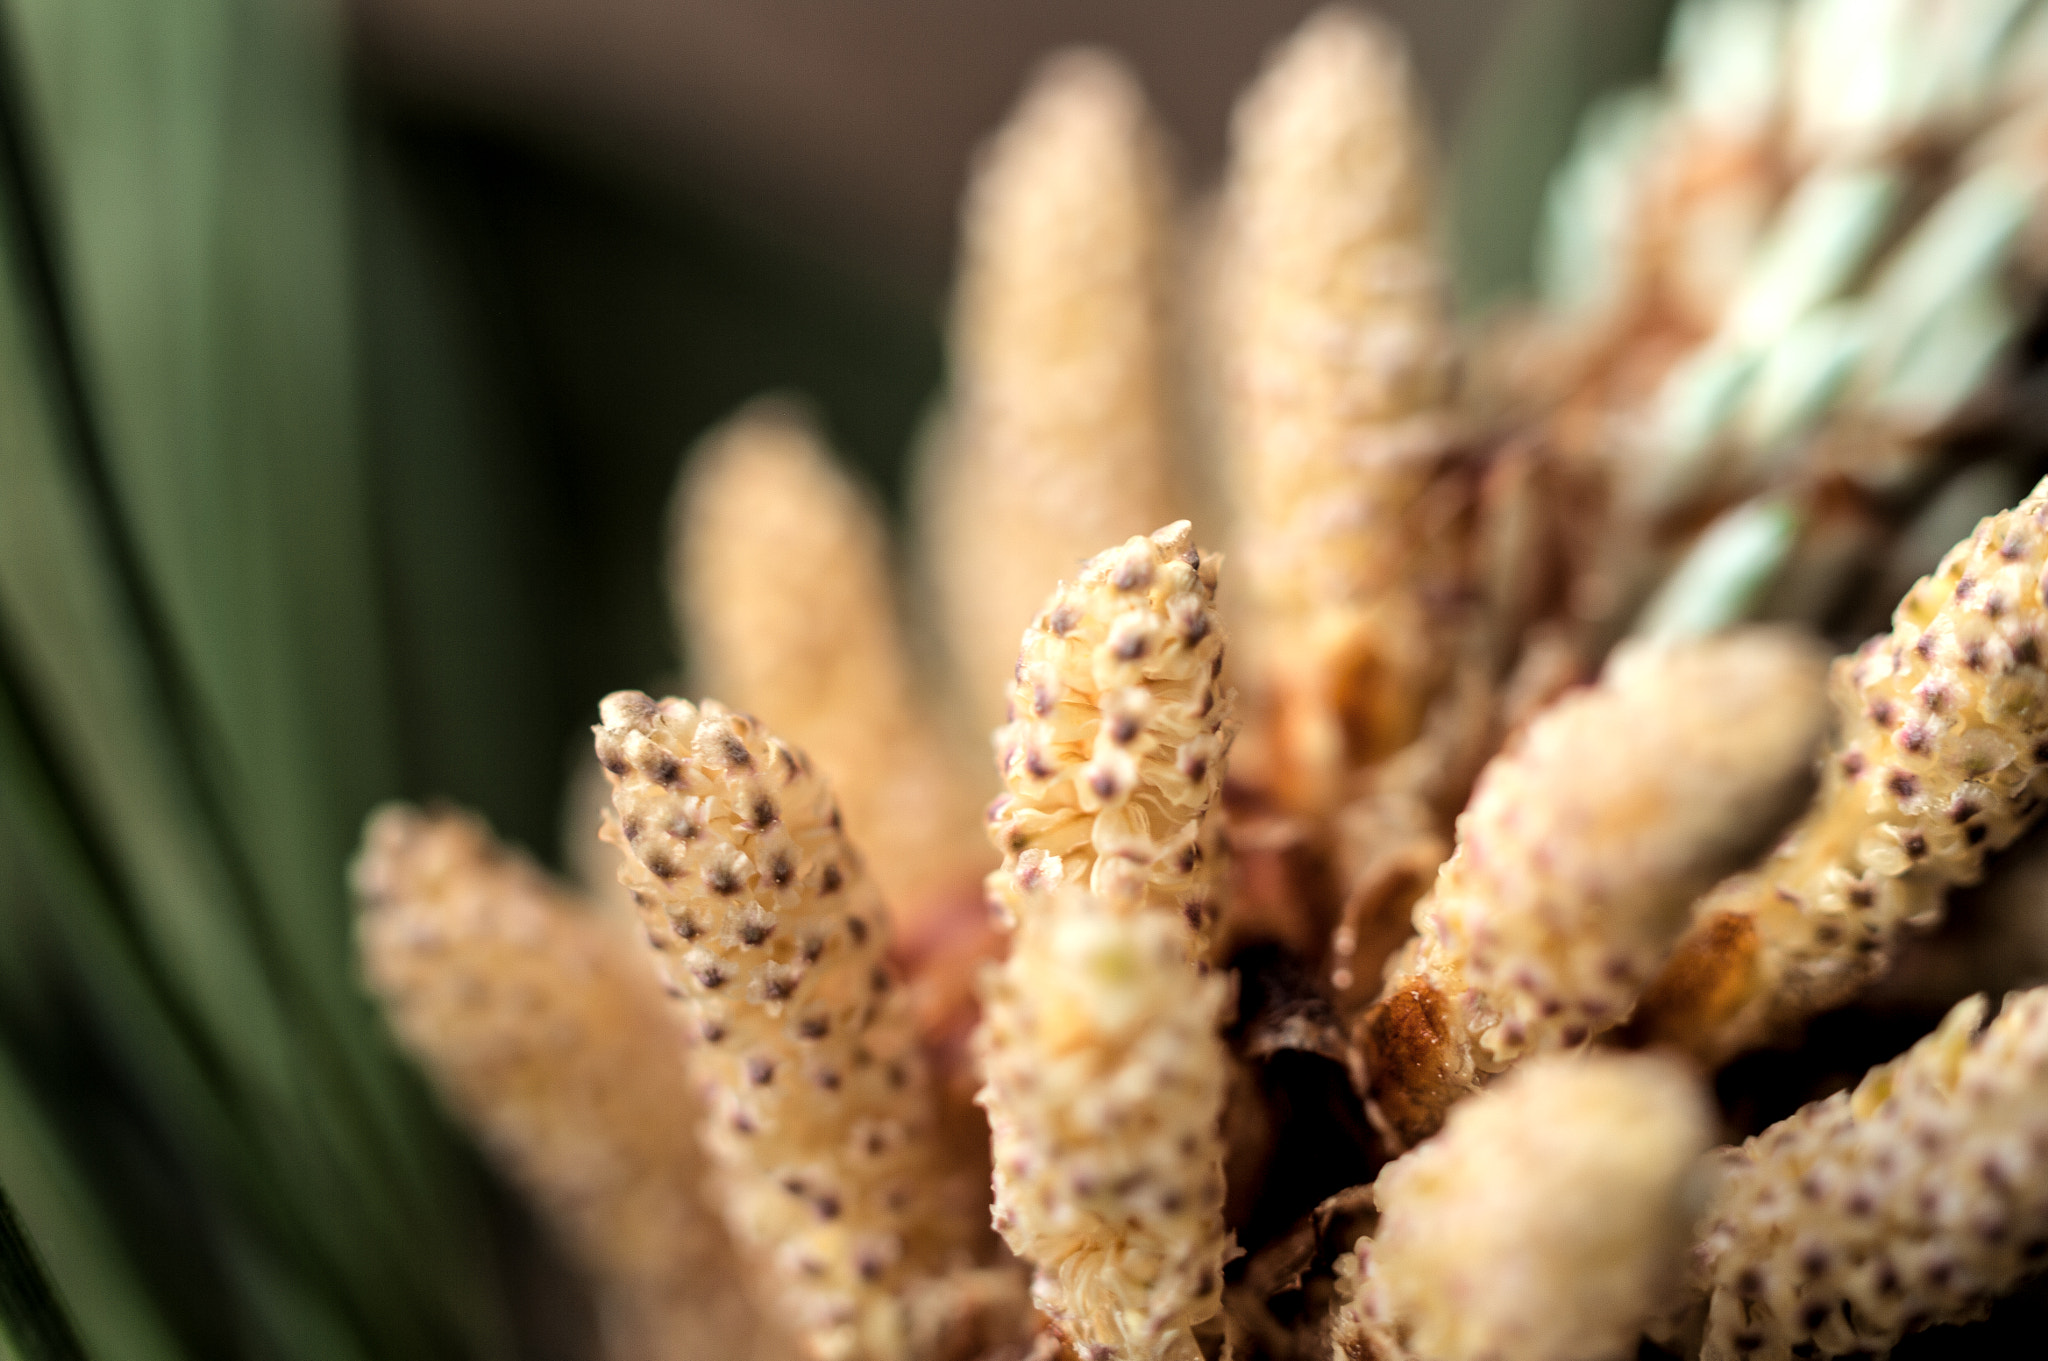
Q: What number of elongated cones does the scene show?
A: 11